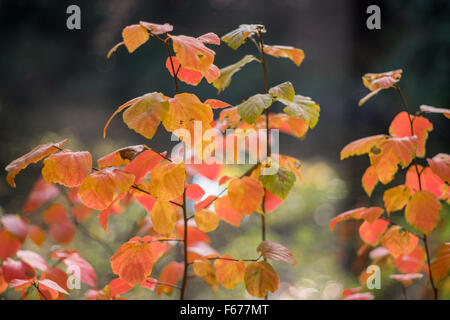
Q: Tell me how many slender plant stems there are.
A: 3